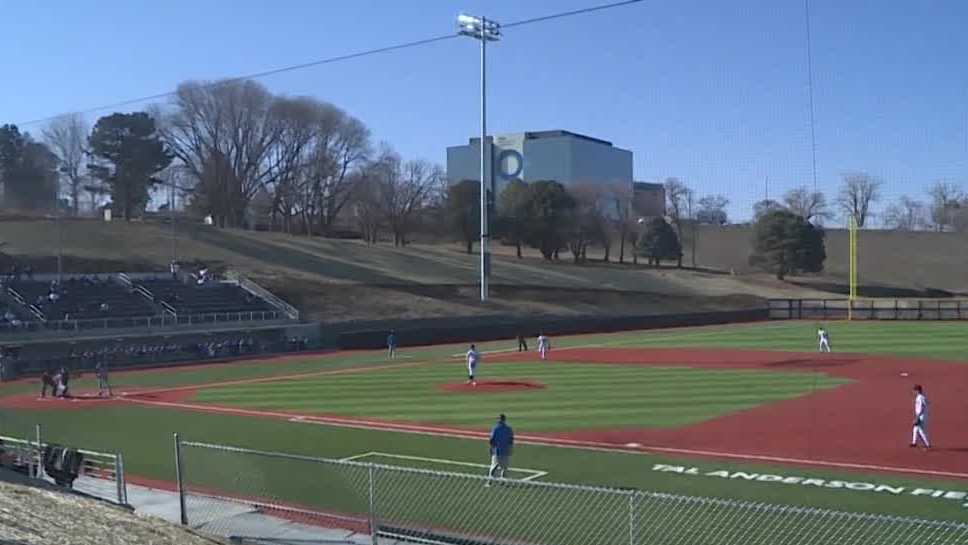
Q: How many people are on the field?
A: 10